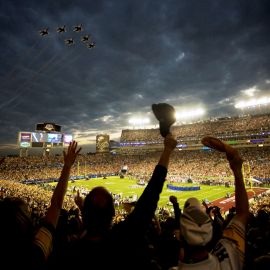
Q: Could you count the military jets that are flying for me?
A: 6